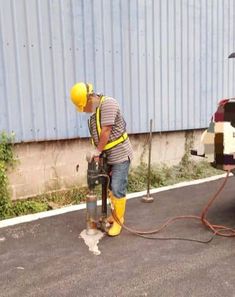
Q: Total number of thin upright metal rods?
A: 1